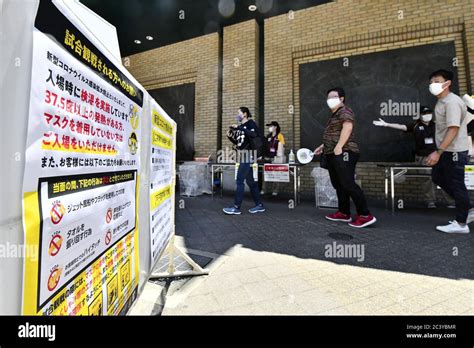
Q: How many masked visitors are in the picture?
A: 3